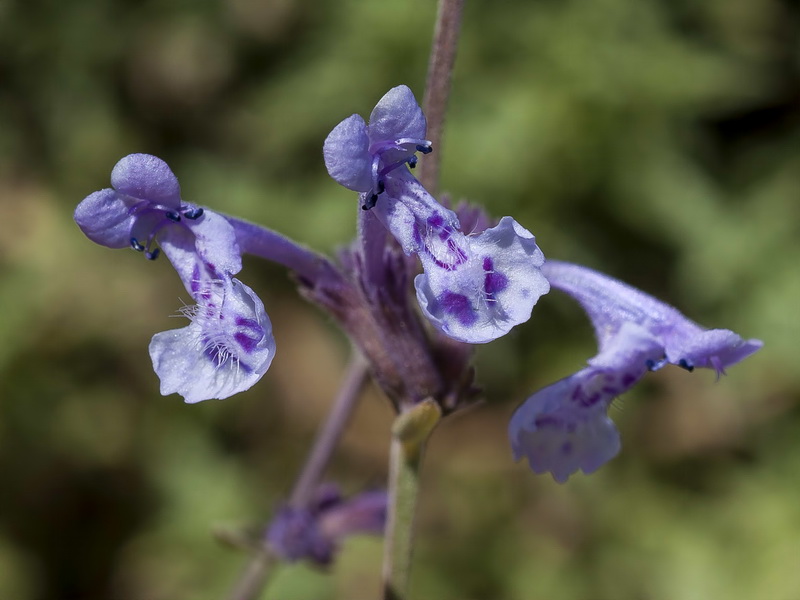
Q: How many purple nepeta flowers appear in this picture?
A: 3